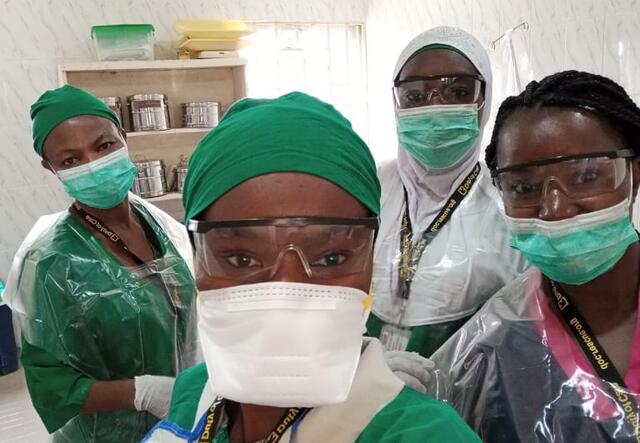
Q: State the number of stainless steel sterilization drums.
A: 5